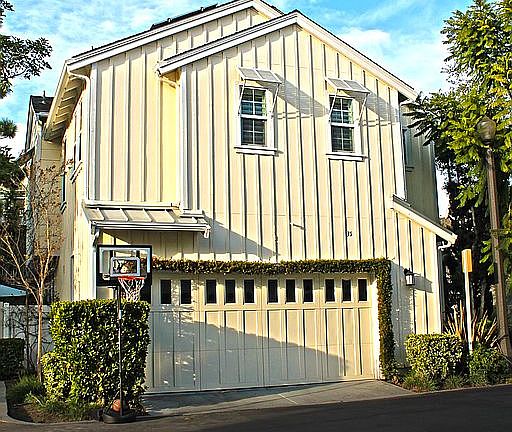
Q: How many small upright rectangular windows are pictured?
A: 11